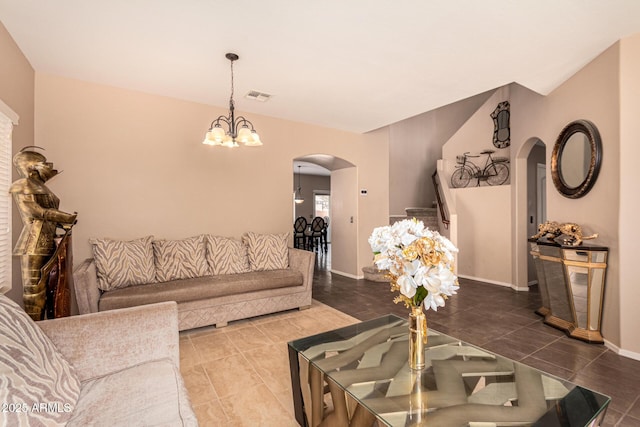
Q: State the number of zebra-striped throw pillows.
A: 5